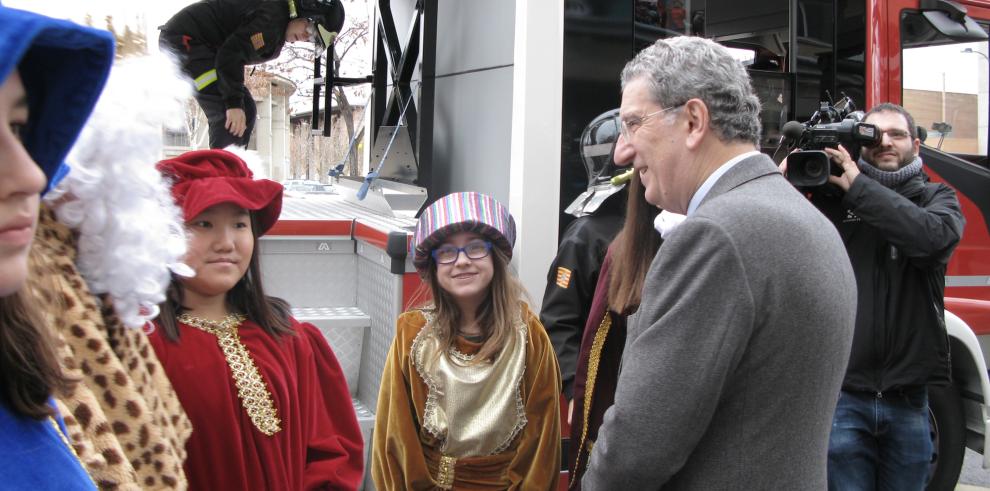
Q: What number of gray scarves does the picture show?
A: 1